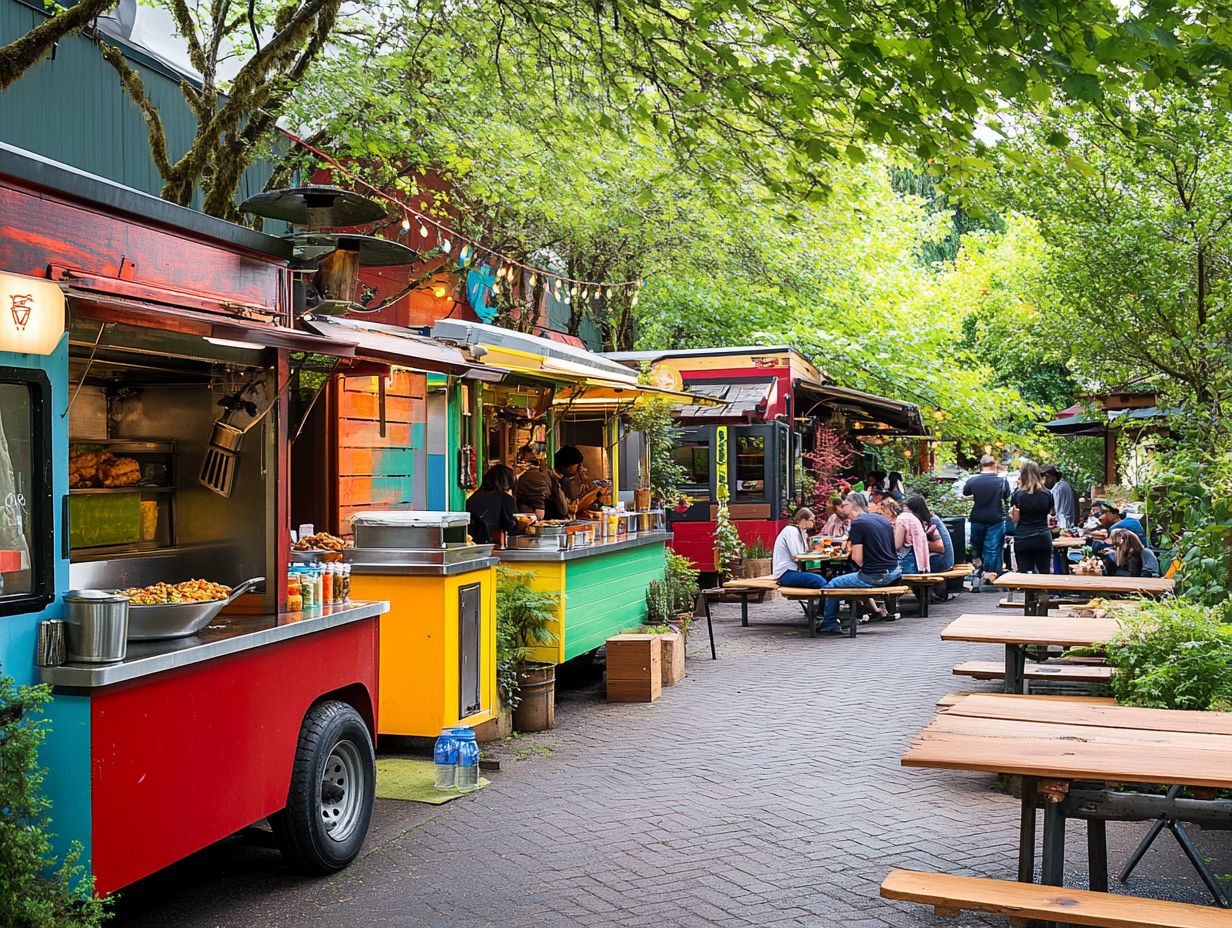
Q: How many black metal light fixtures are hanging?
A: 2